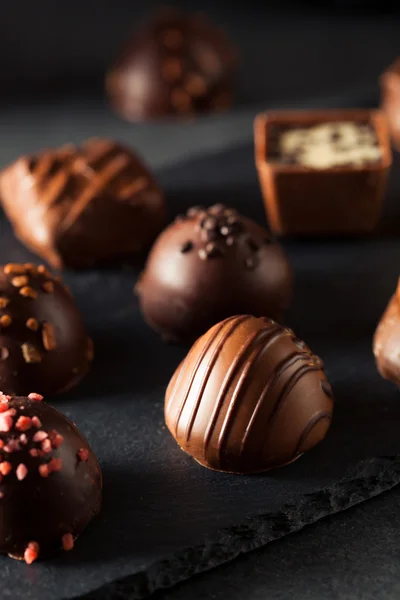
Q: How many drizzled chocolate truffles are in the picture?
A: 2